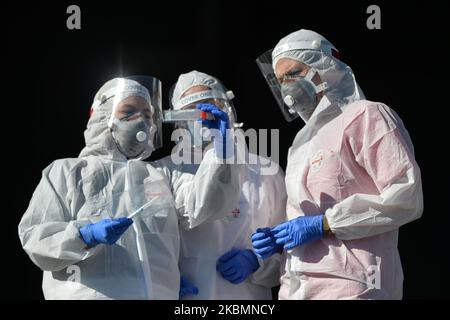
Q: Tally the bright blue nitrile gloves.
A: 6